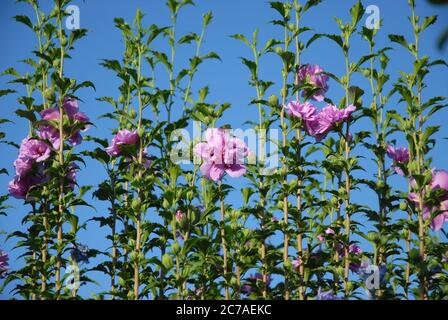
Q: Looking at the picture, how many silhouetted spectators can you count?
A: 0